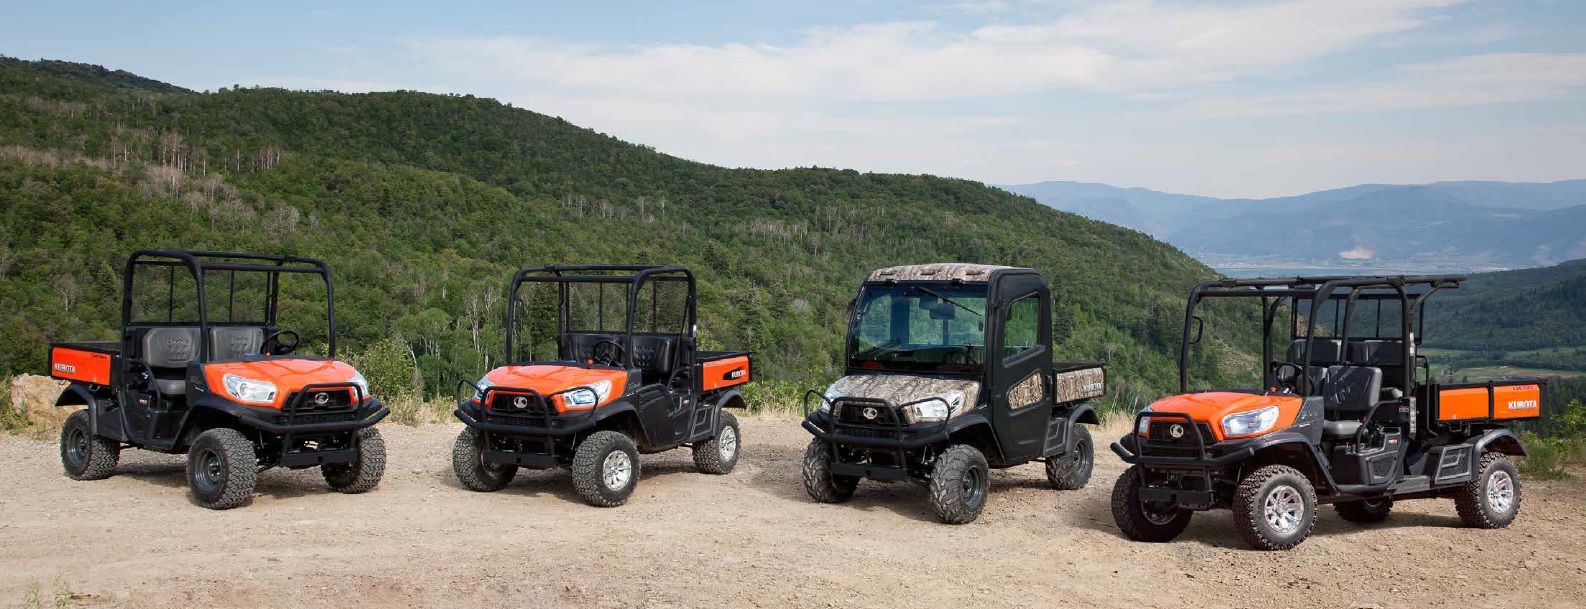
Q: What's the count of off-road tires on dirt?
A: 13